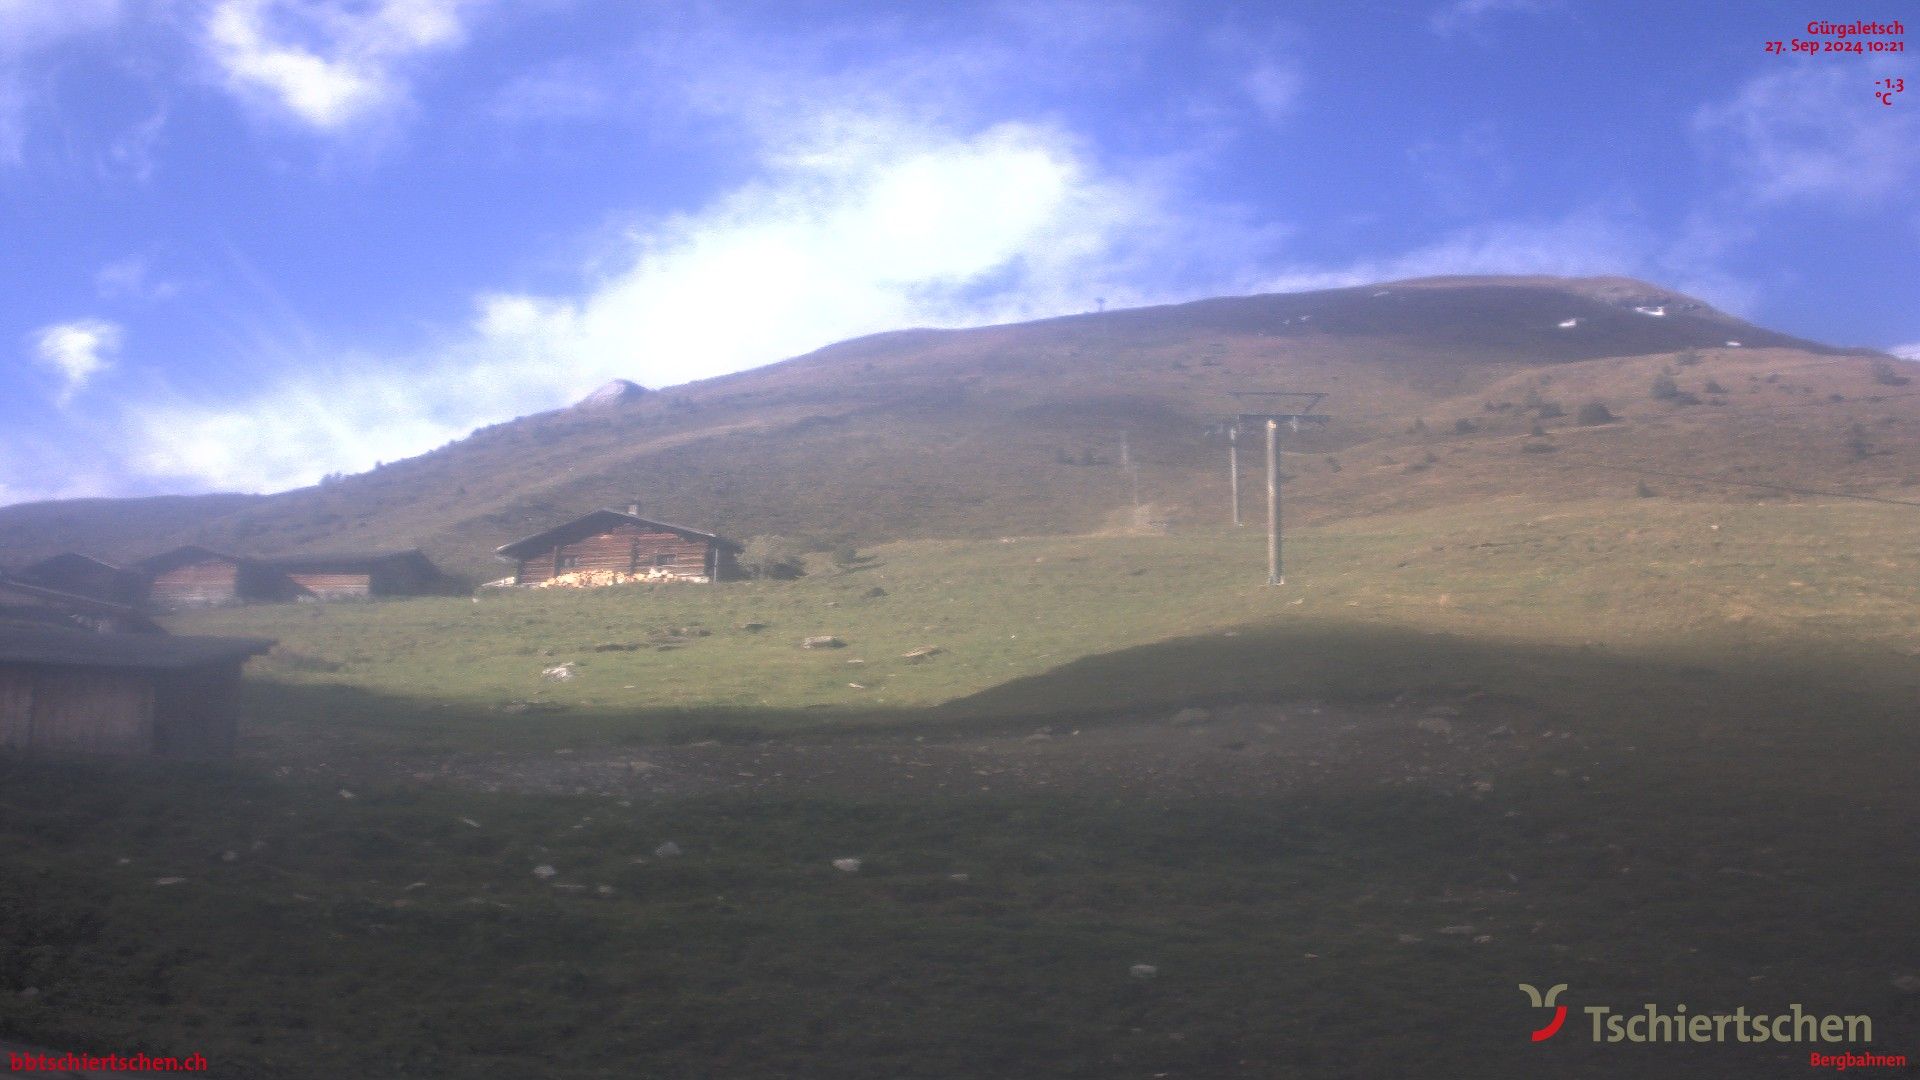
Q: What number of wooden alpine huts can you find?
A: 6